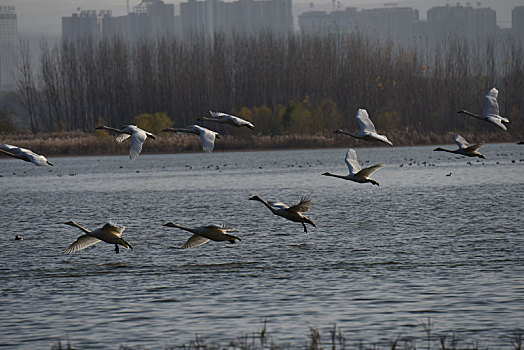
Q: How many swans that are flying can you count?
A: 11